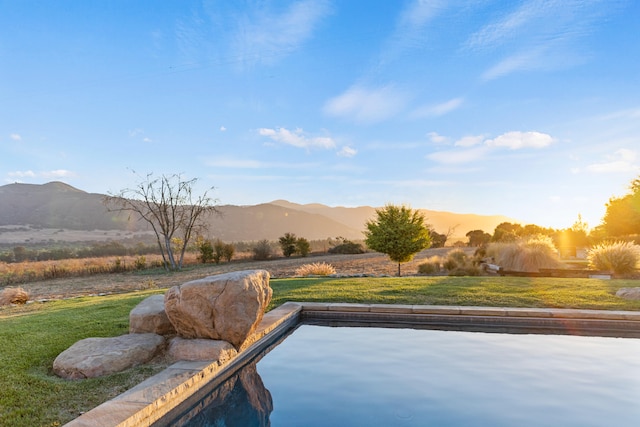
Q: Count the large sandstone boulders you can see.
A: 4